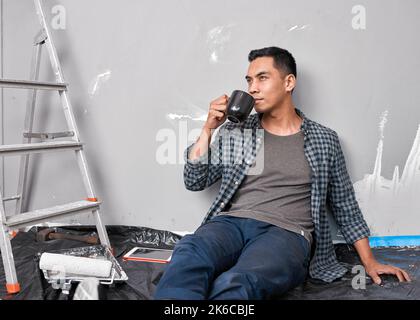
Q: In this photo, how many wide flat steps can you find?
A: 3